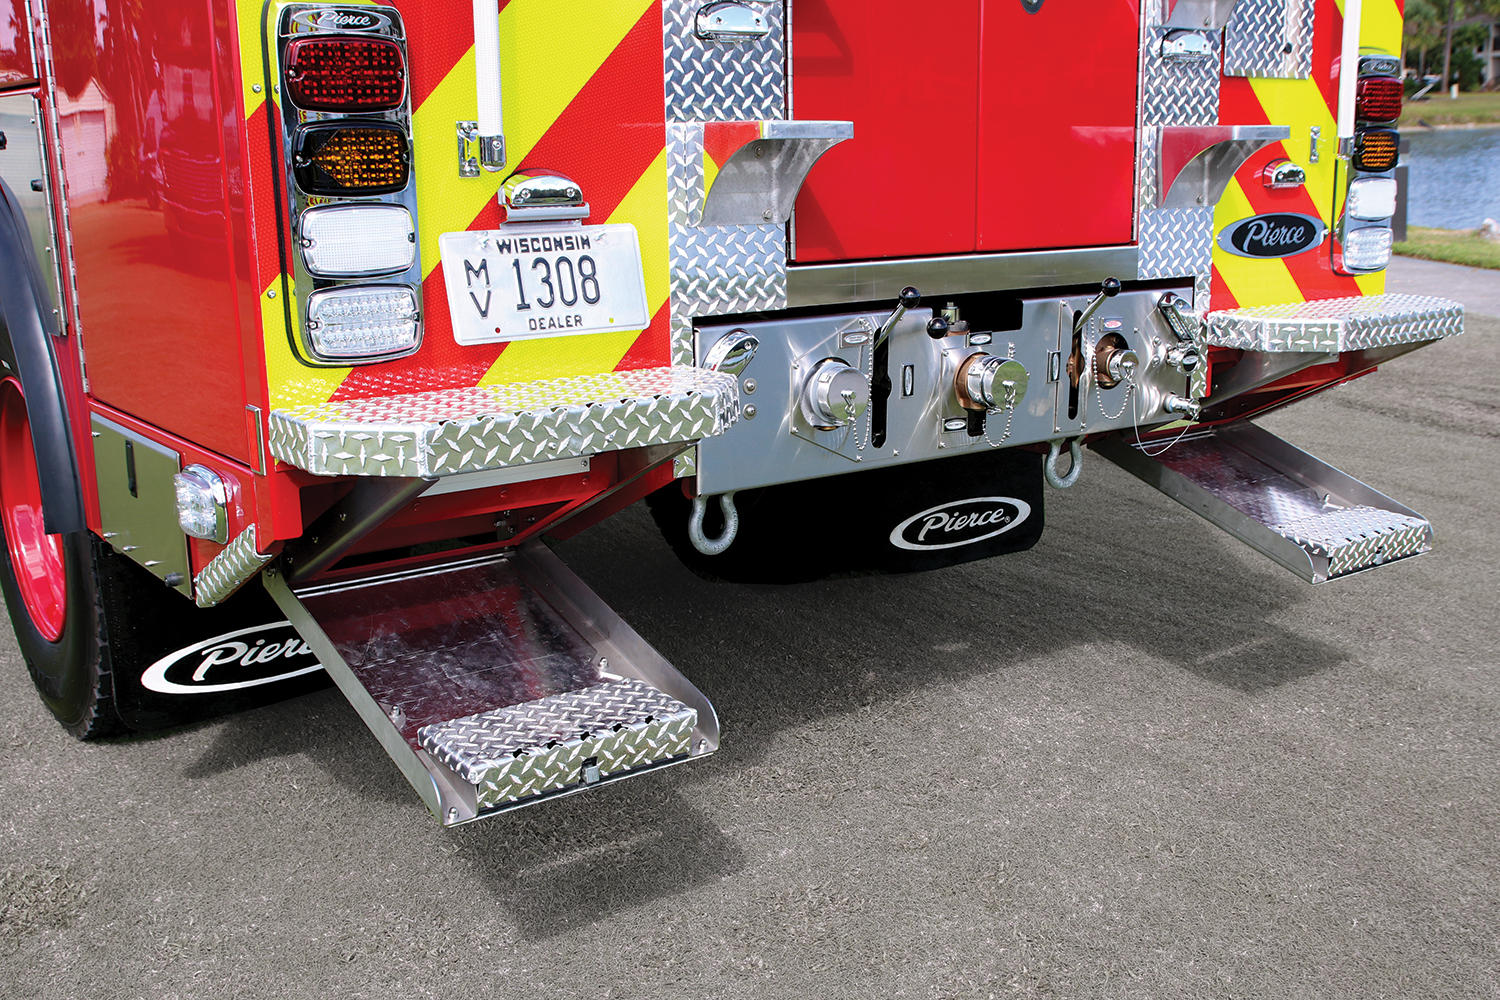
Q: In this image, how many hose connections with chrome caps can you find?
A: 3